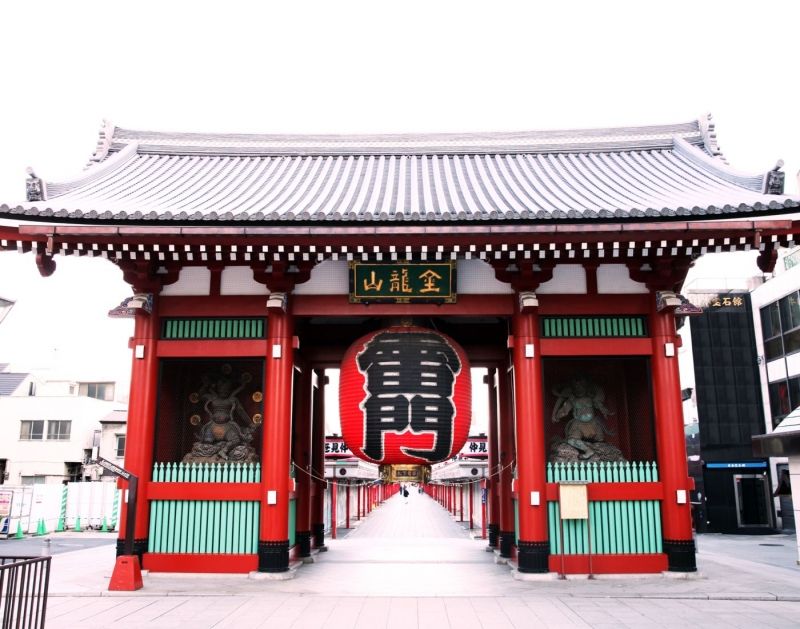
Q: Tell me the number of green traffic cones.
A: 6